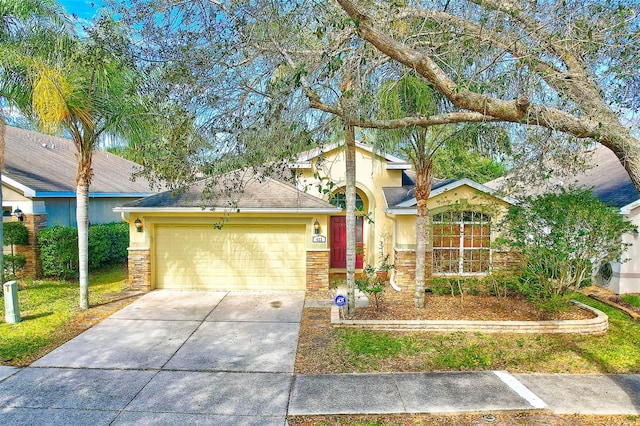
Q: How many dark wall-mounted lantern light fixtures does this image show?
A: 3